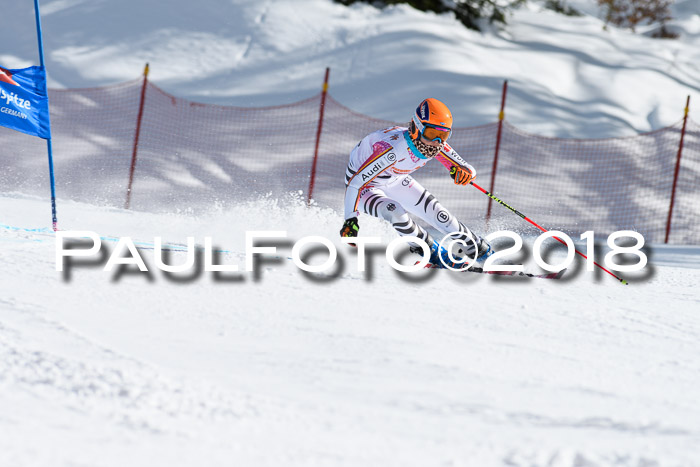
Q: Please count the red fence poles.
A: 4